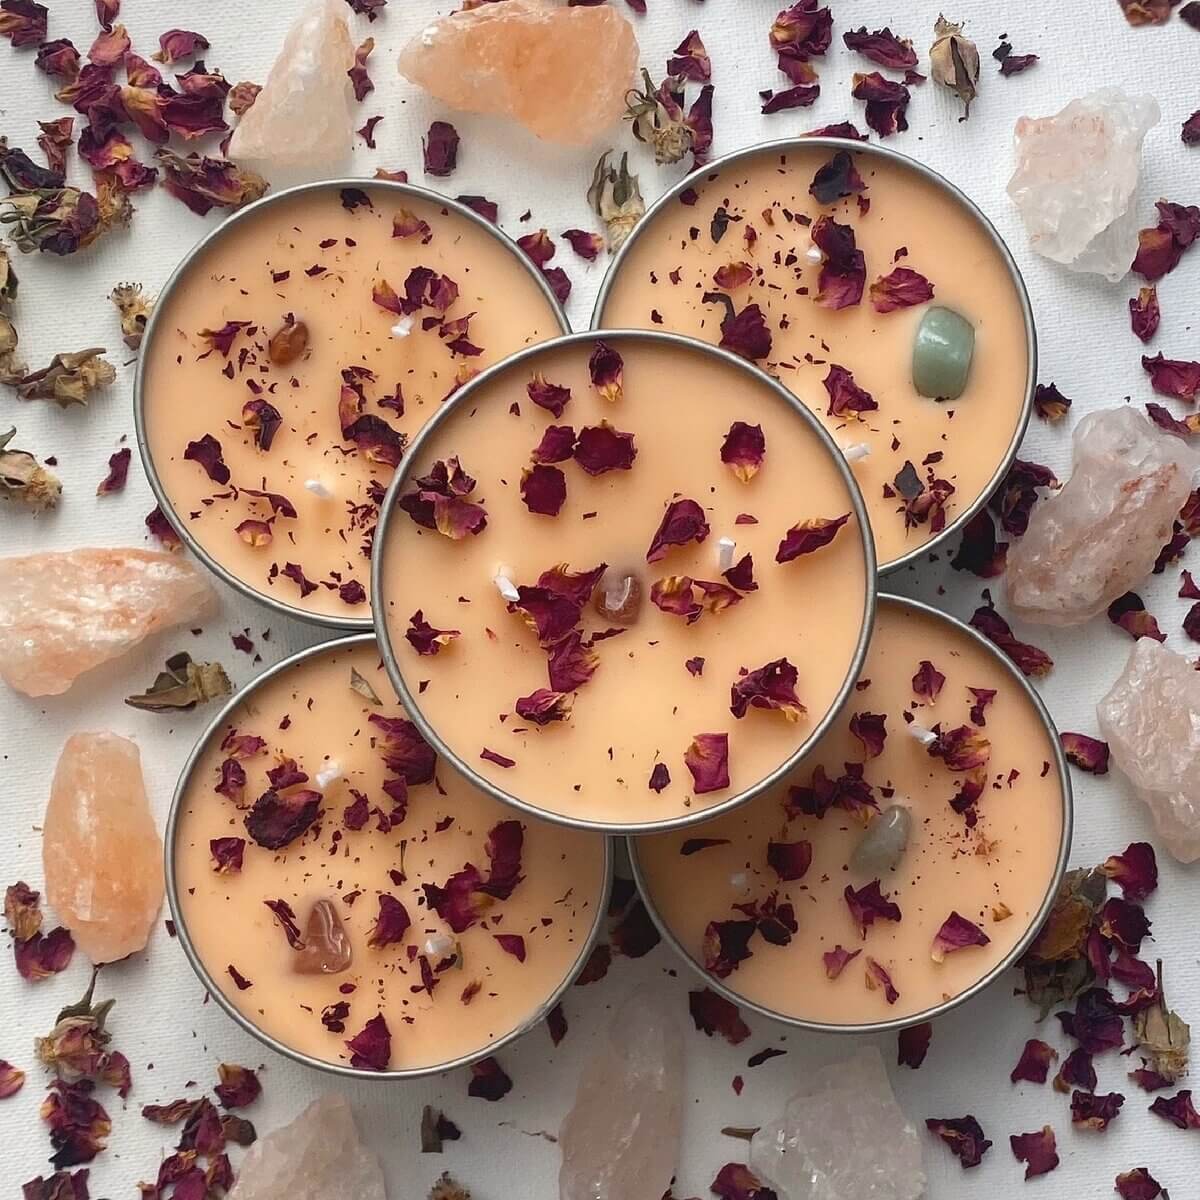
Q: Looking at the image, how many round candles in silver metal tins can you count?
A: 5